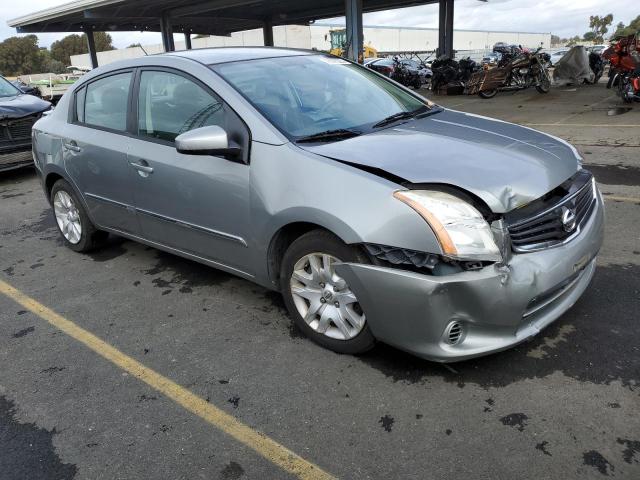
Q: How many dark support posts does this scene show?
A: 6